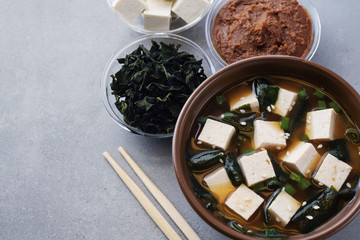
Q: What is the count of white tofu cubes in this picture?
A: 14